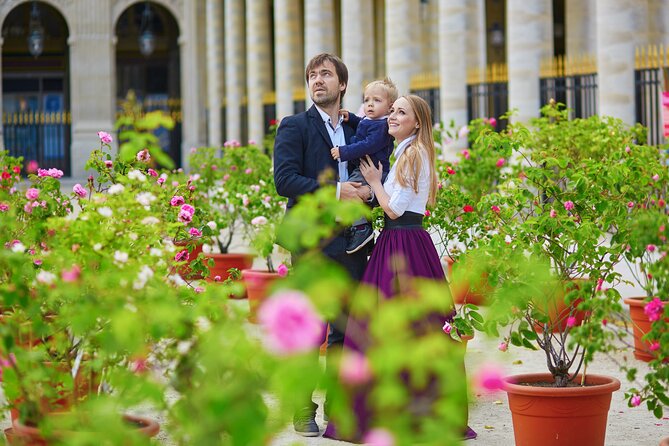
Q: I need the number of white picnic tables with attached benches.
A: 0